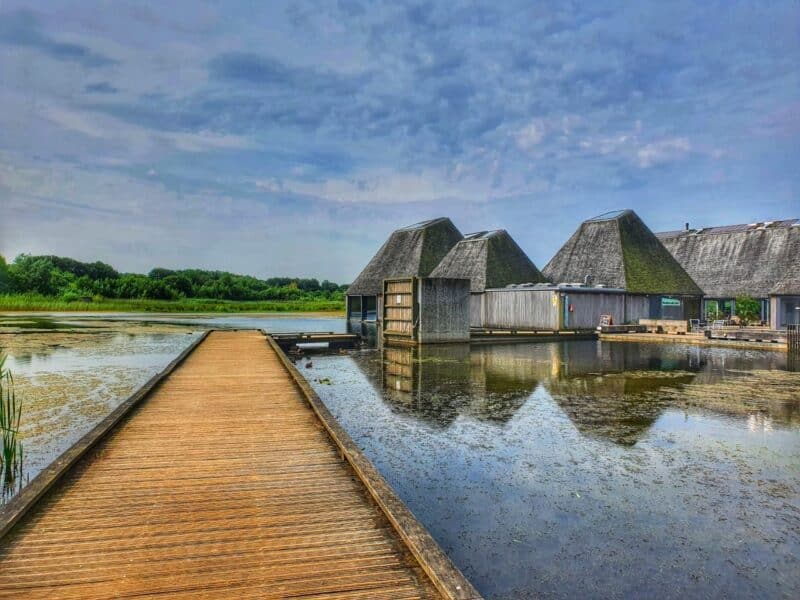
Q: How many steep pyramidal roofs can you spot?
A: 3